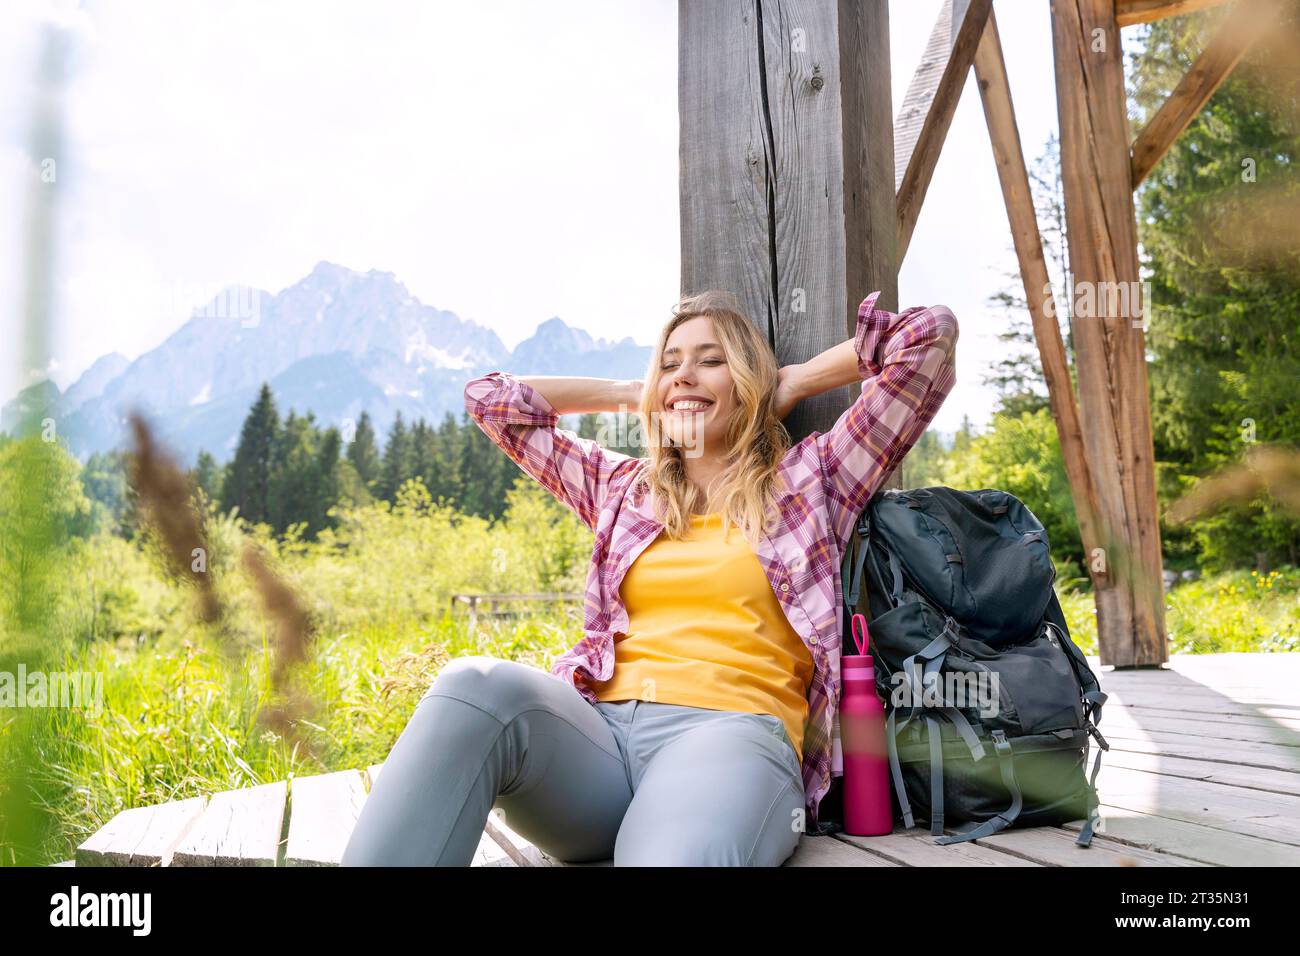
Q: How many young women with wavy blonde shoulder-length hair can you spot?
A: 1